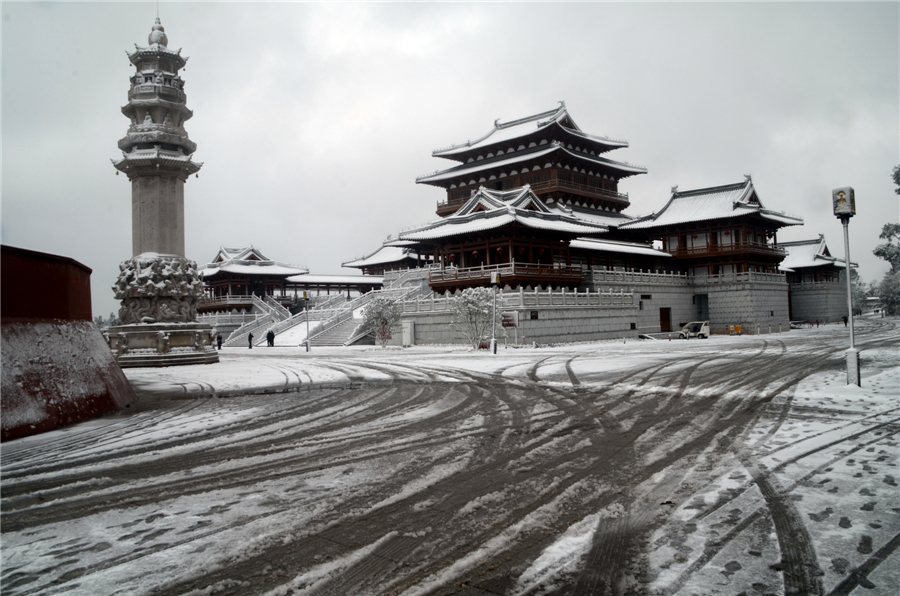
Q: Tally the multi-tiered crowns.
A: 1